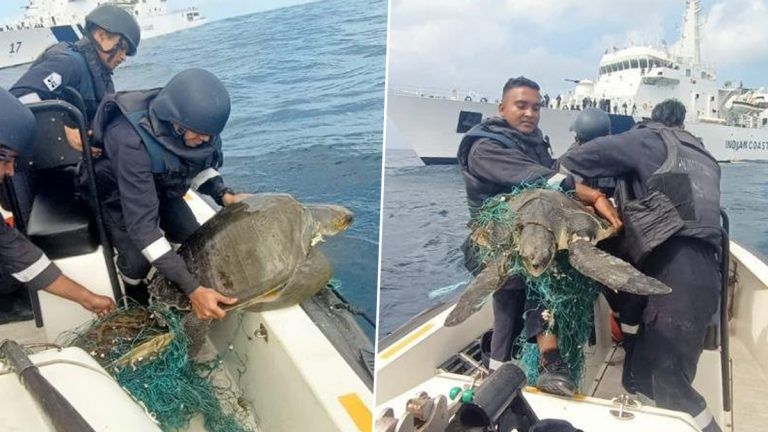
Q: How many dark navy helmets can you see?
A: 4